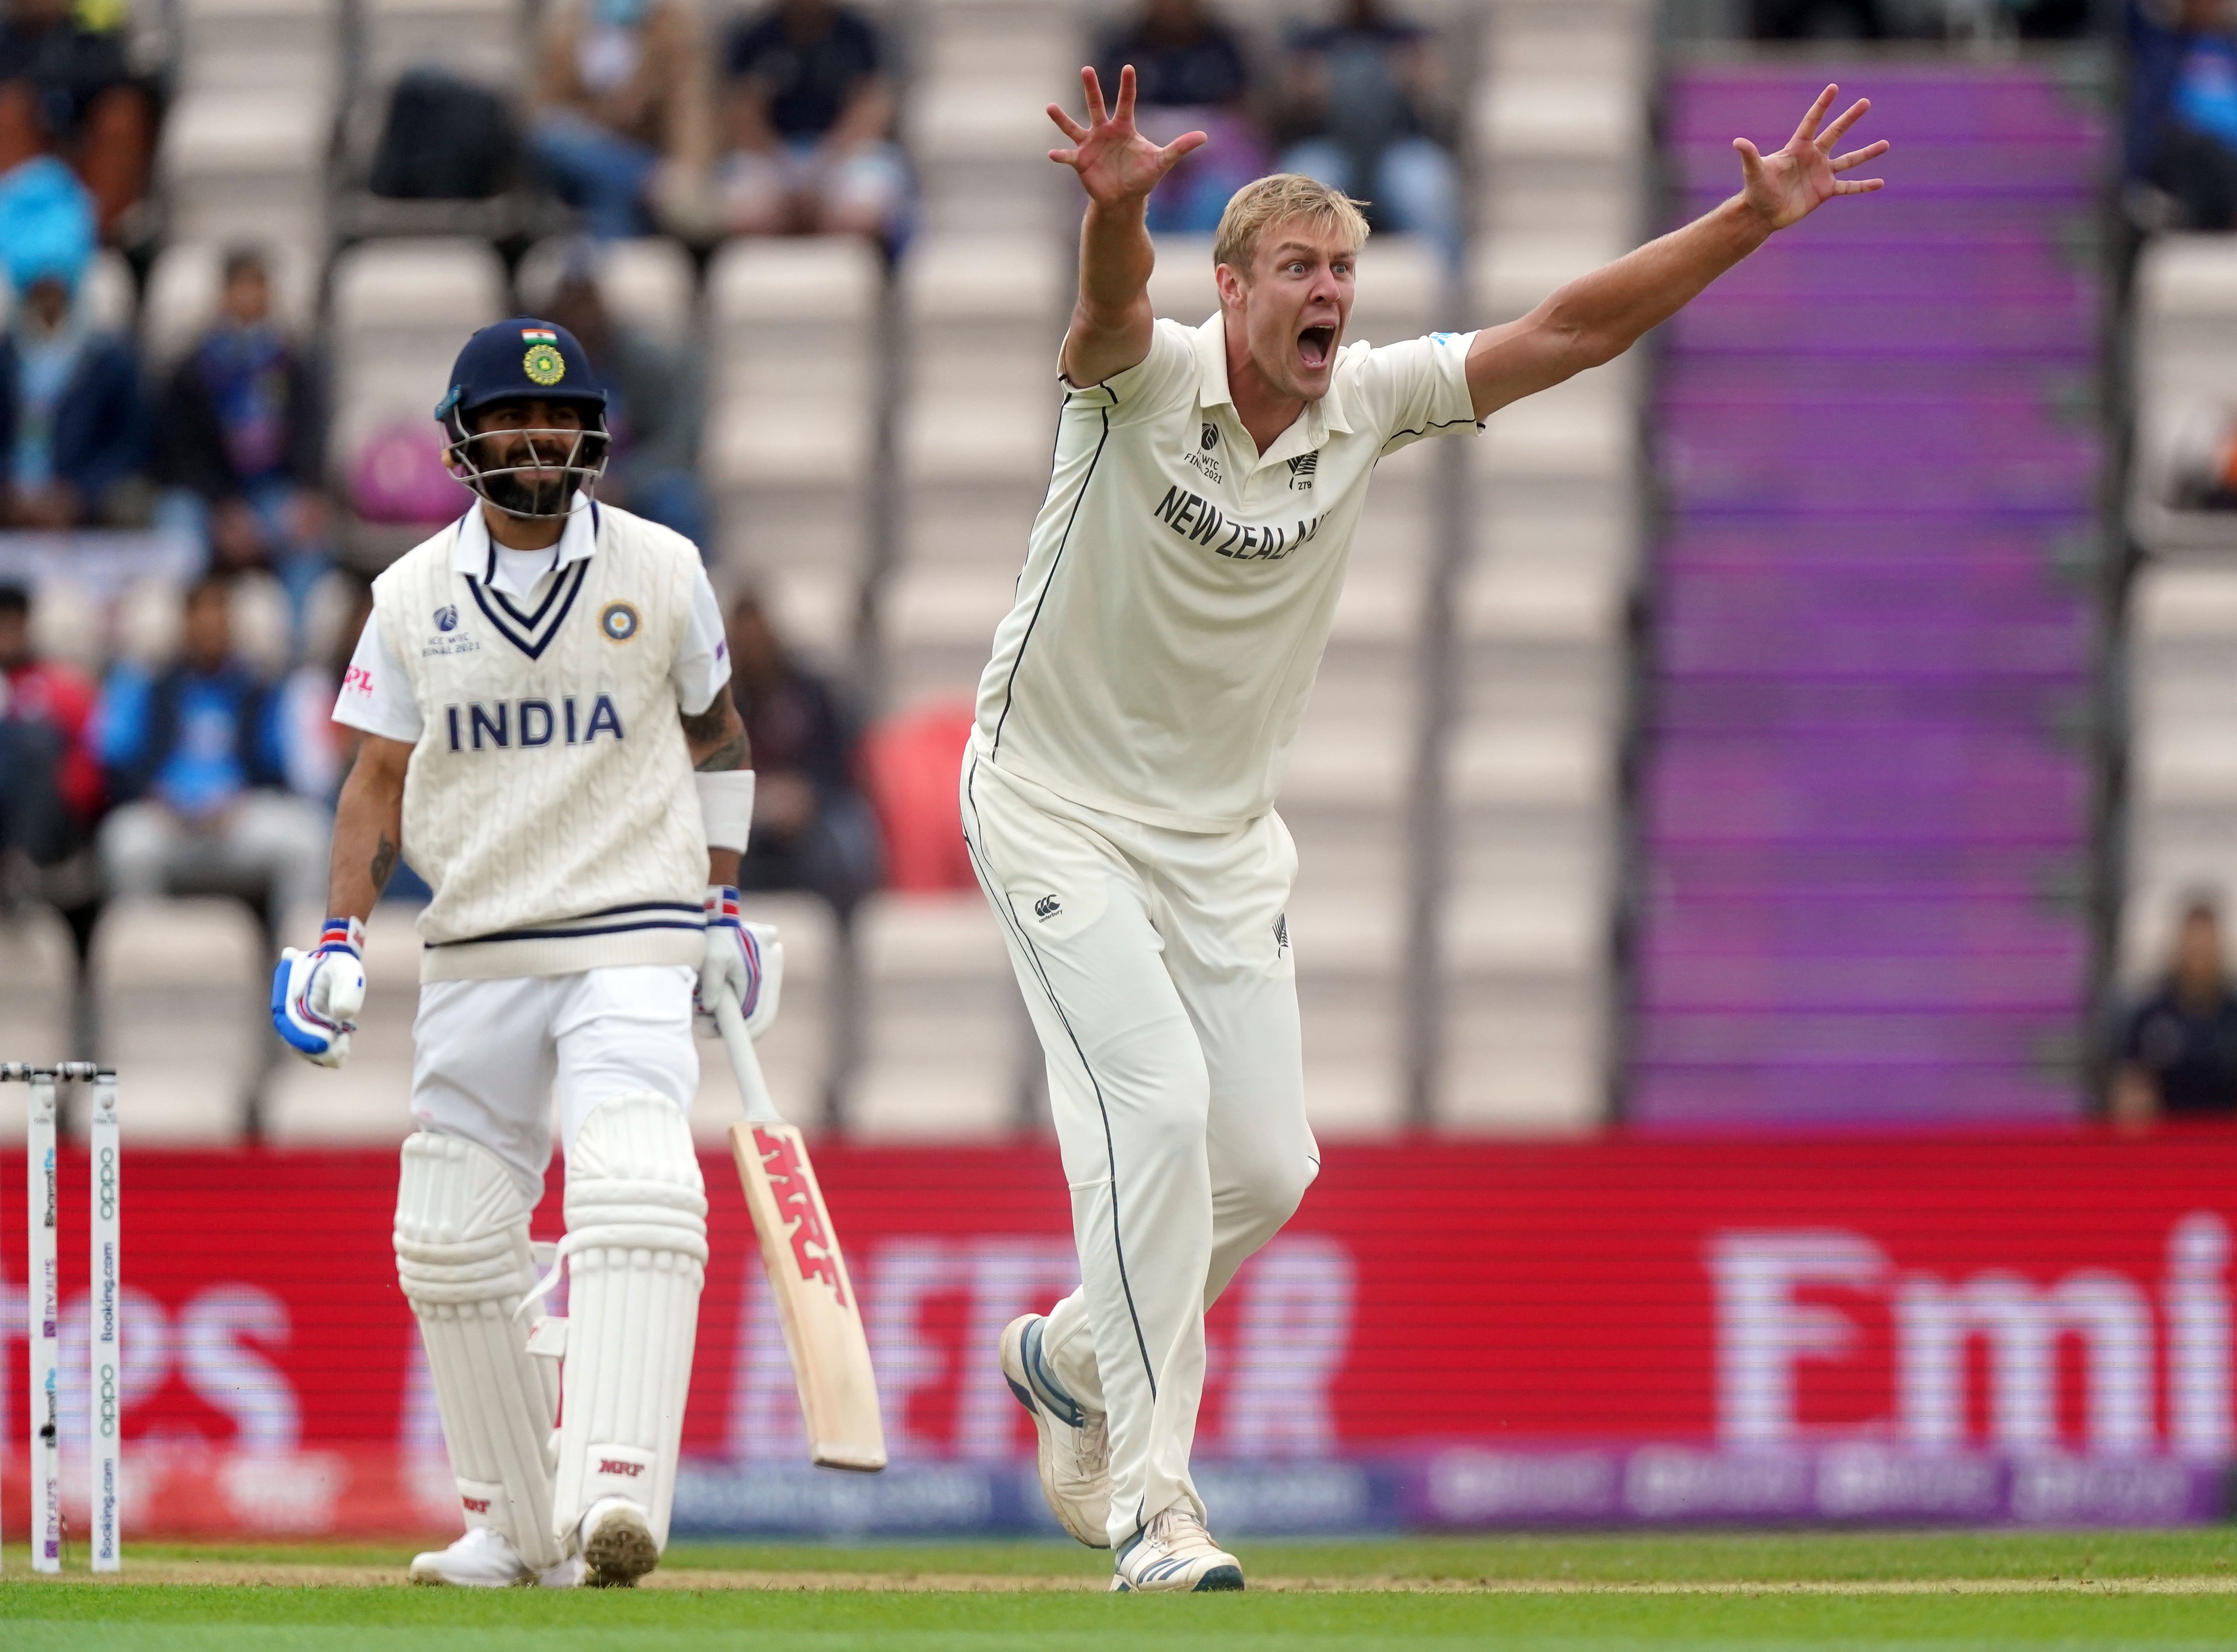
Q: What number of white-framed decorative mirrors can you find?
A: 0